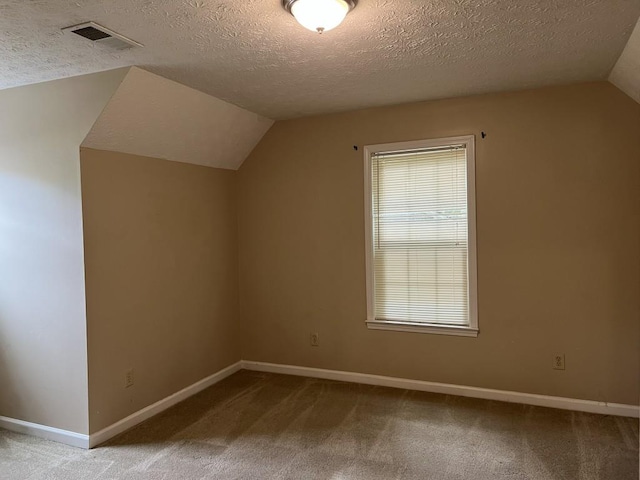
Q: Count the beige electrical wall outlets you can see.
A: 3